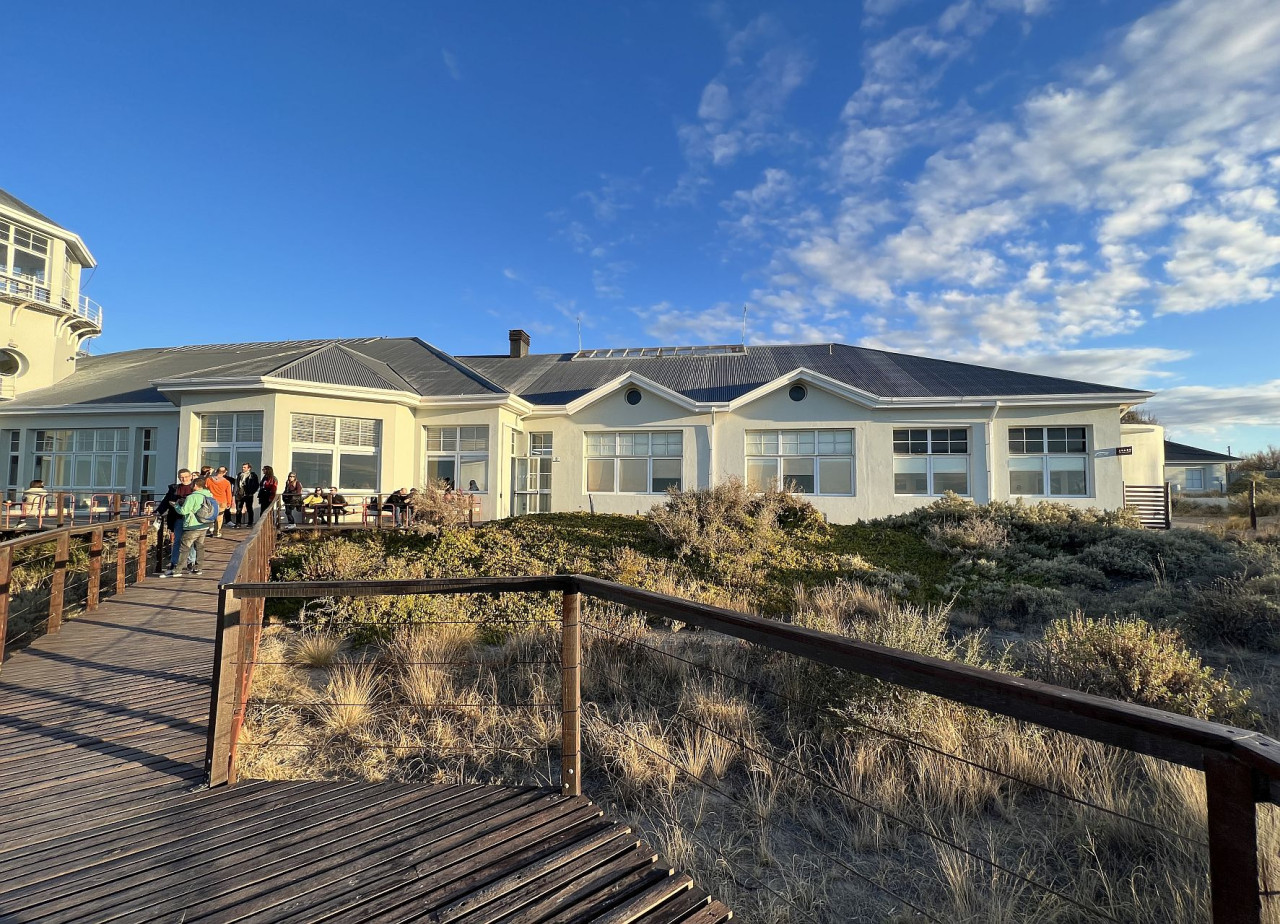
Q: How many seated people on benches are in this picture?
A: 5